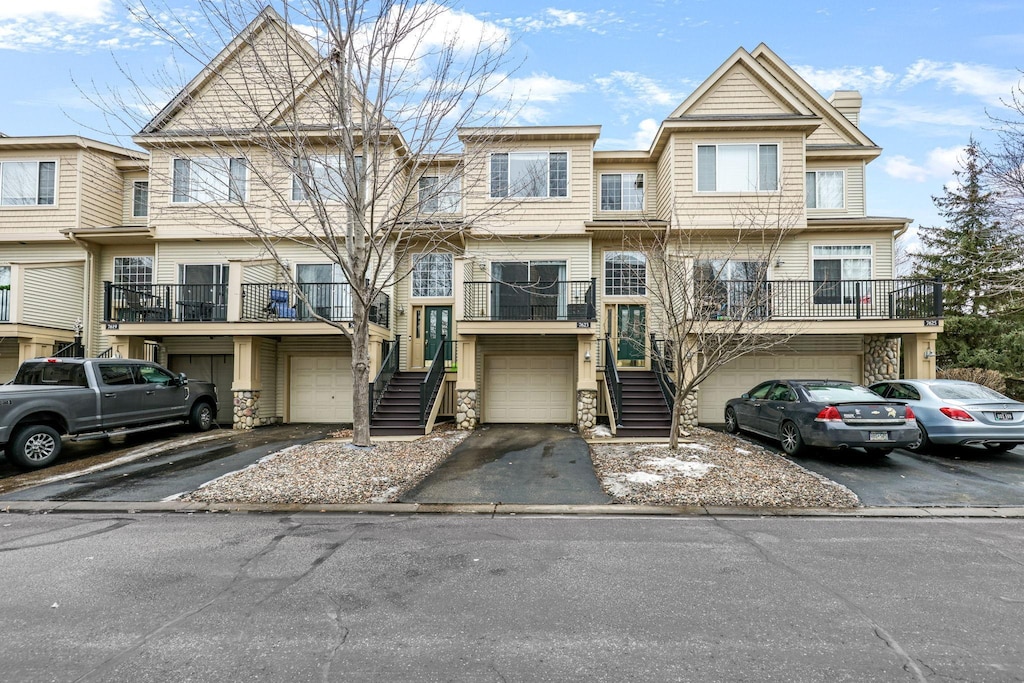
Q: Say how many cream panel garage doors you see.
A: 3